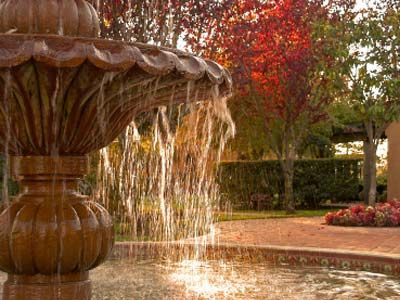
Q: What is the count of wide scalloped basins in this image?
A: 1